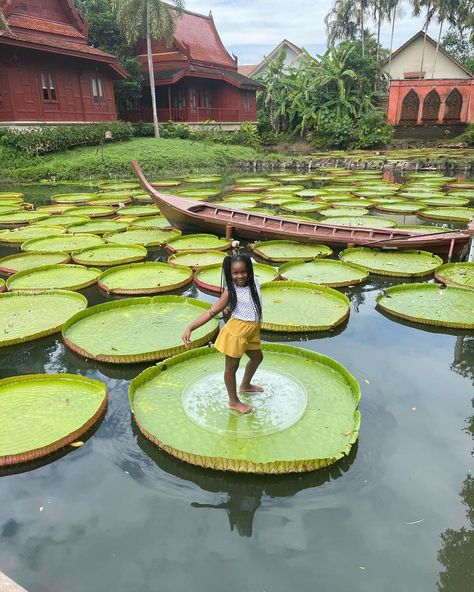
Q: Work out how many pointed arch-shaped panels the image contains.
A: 3